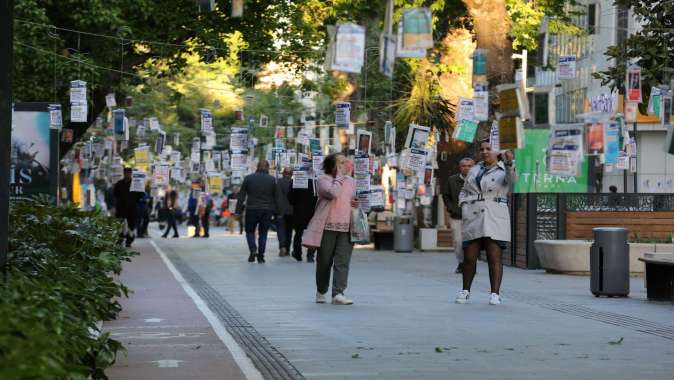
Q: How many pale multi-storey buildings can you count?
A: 1